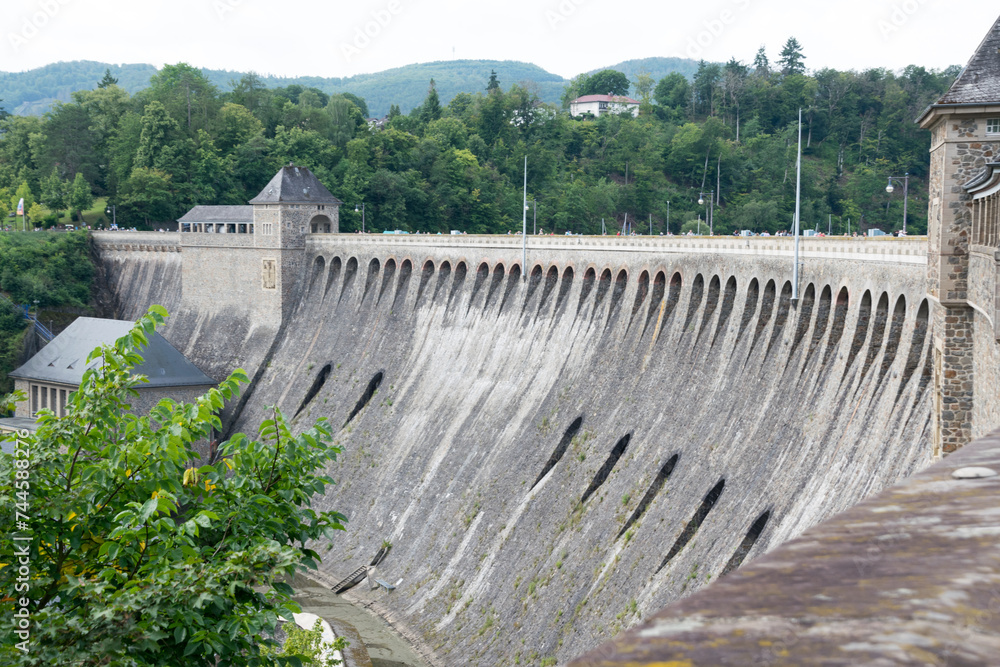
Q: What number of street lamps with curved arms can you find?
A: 5